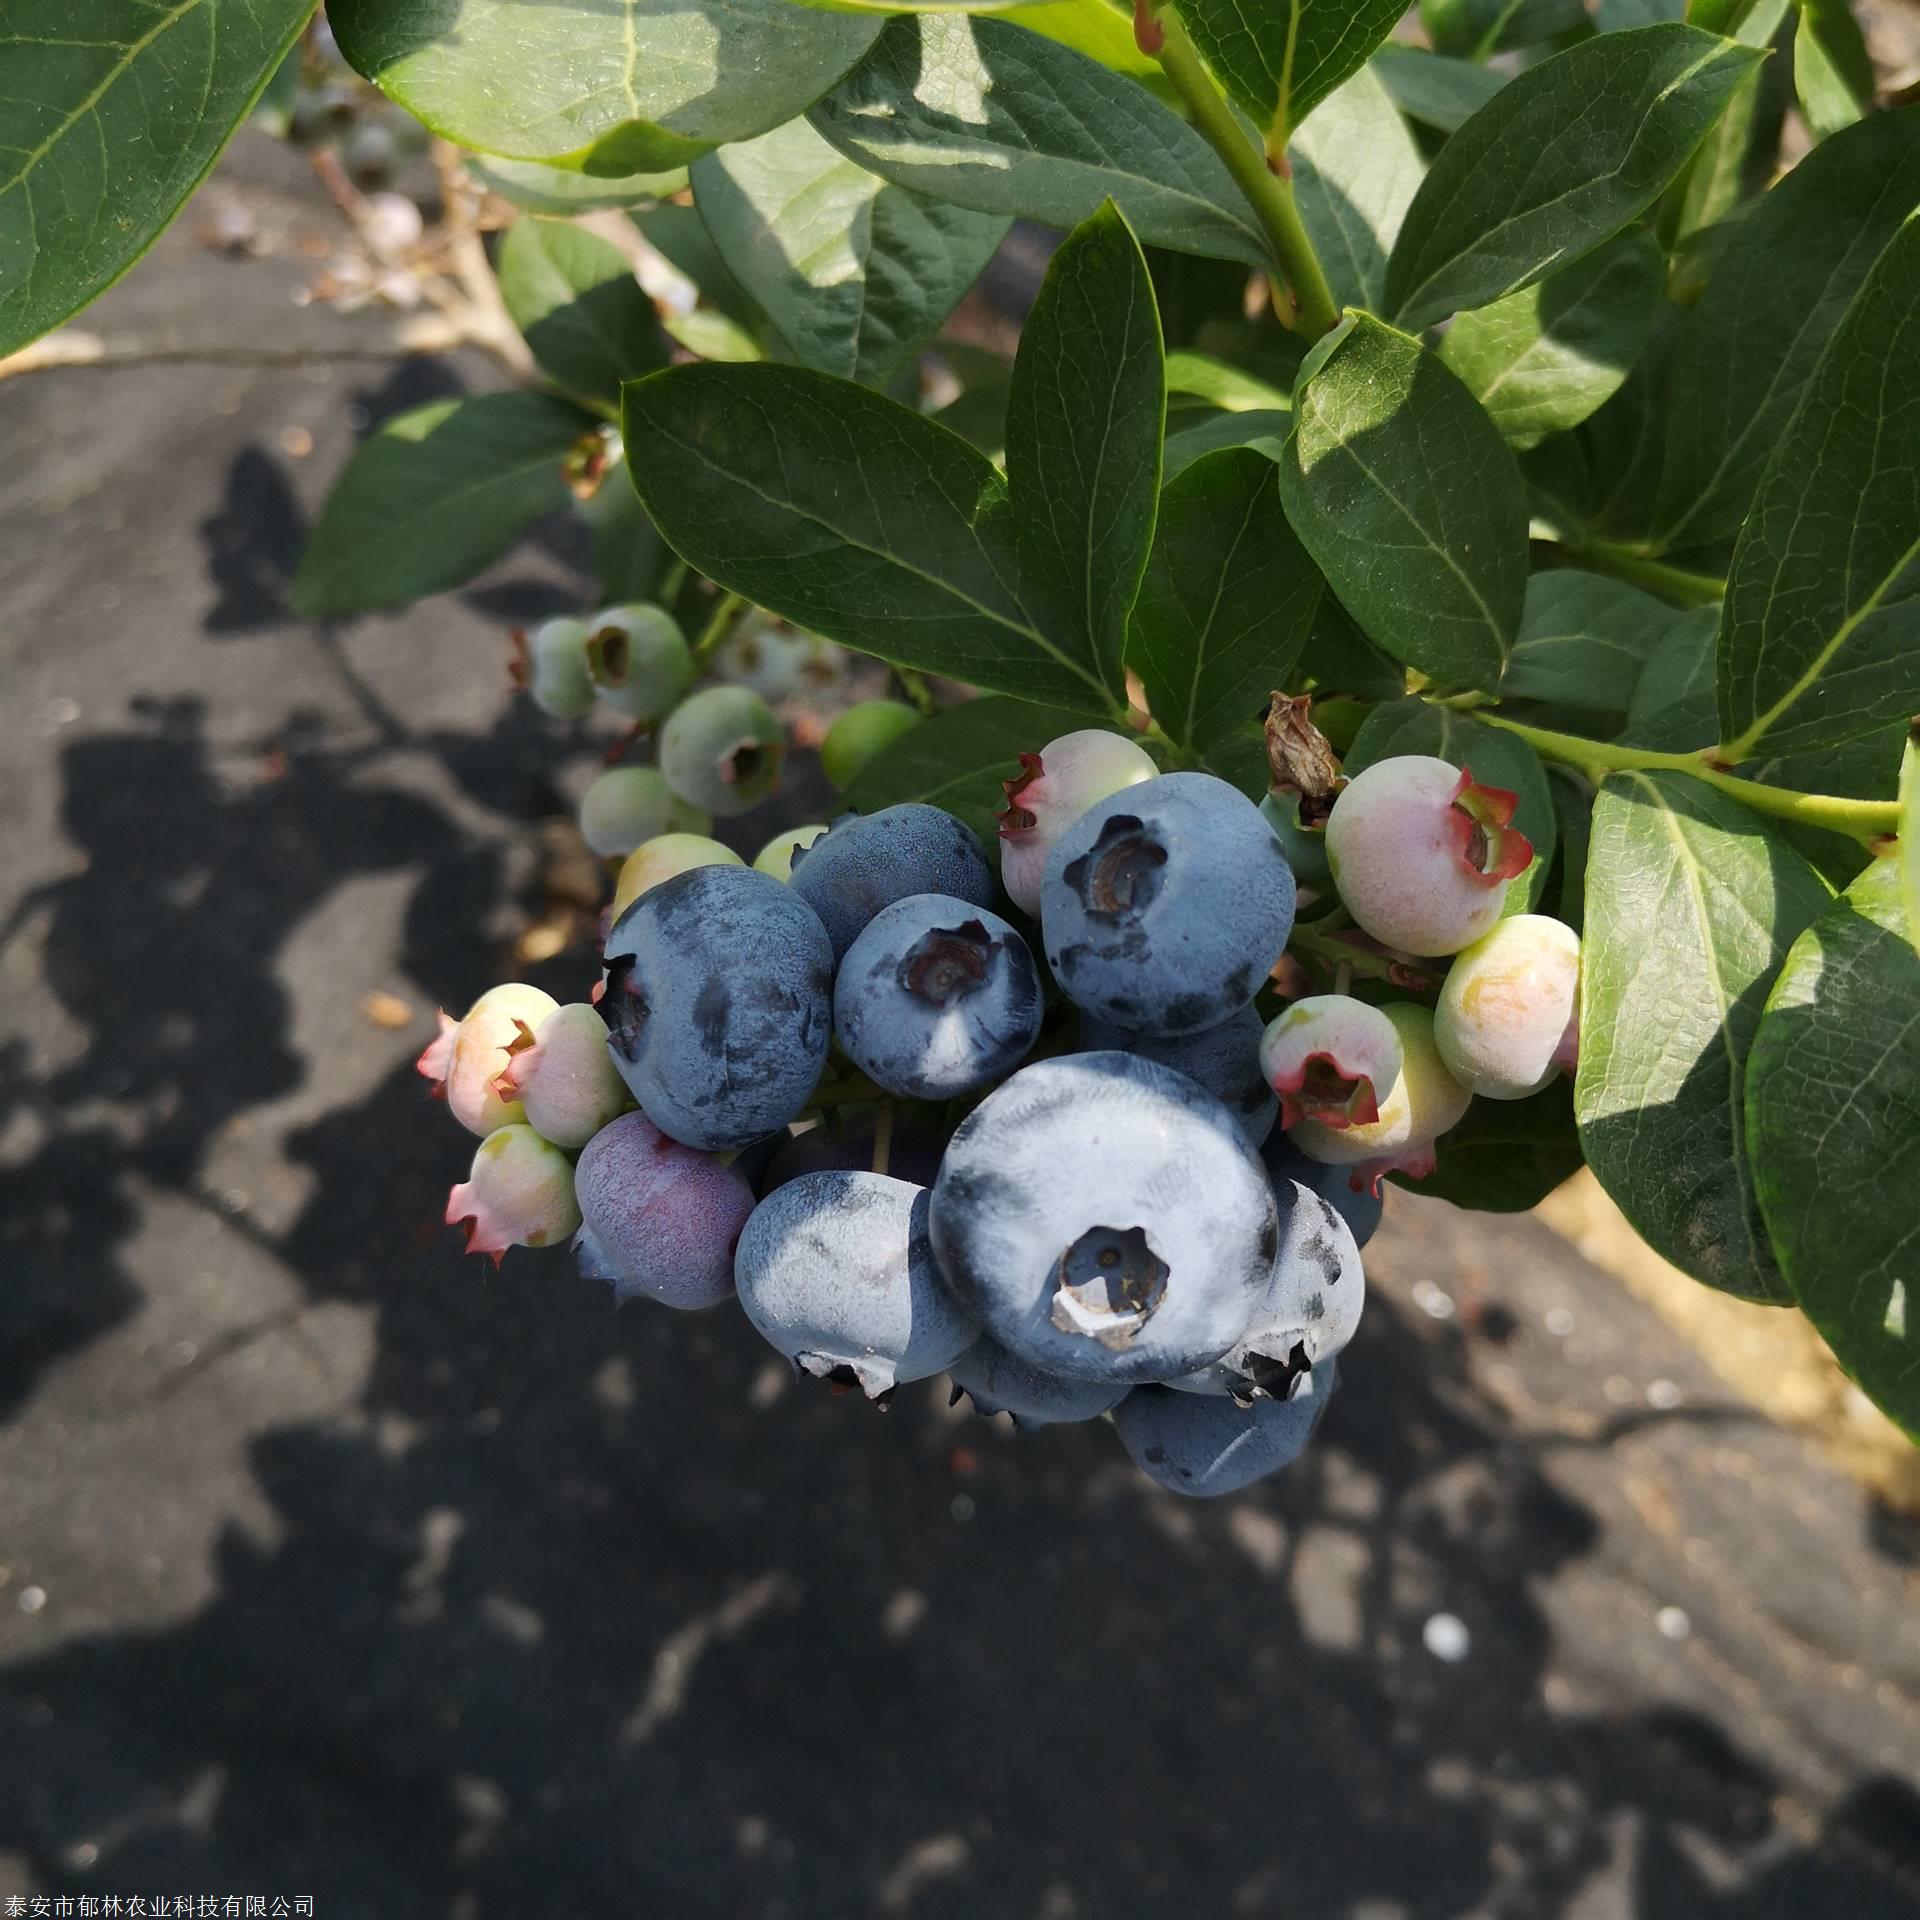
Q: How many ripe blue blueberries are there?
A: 11